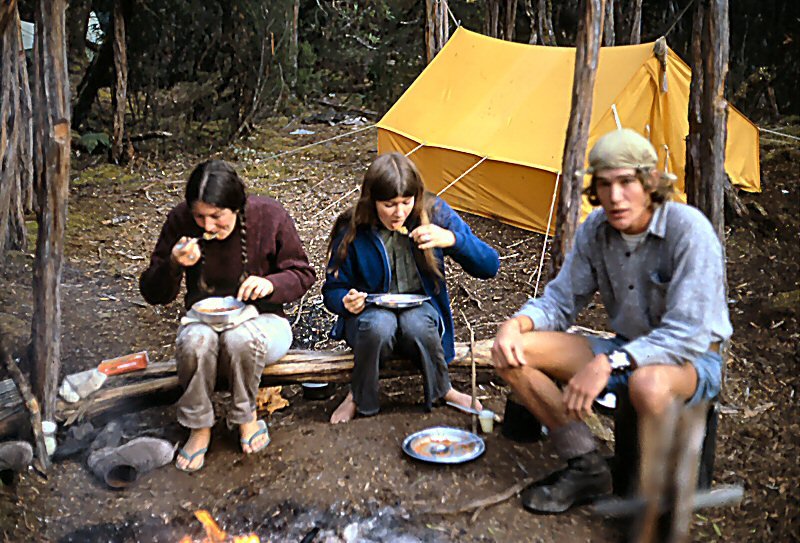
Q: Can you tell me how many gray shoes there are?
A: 2